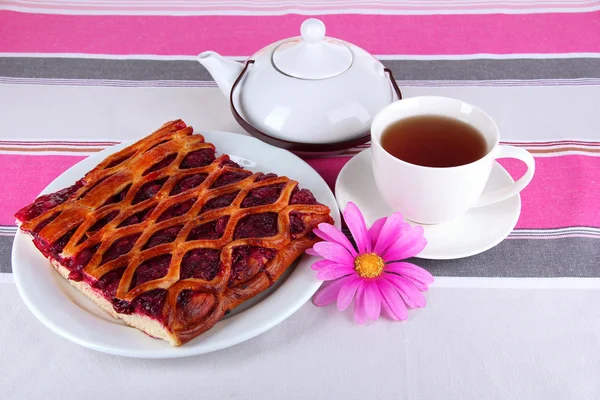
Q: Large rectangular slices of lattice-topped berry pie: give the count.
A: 1